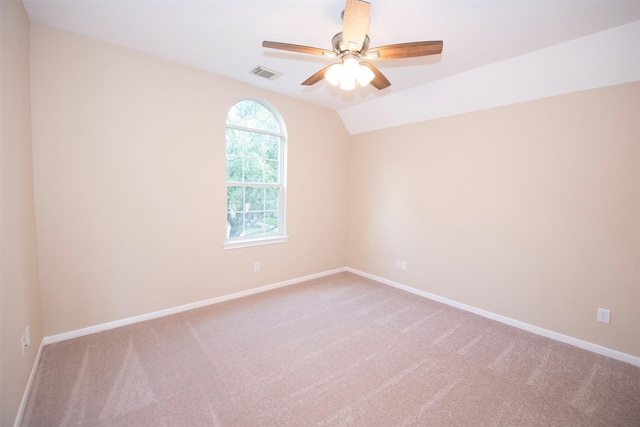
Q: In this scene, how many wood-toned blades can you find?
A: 5